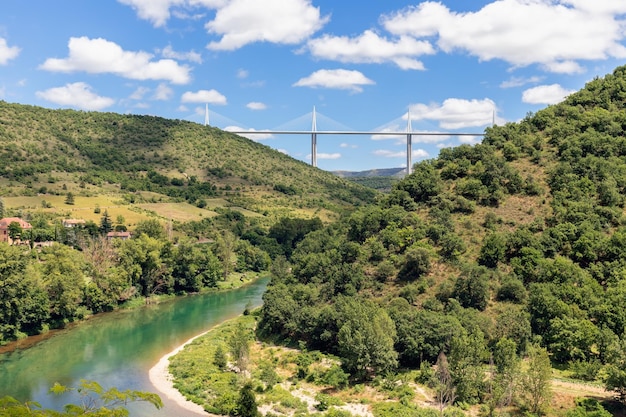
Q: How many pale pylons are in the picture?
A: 4